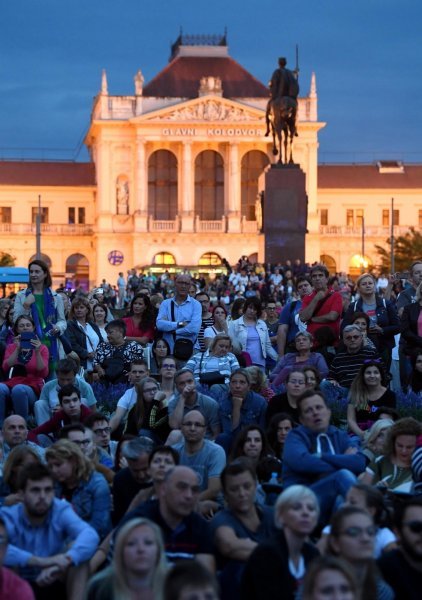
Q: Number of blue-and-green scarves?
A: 1